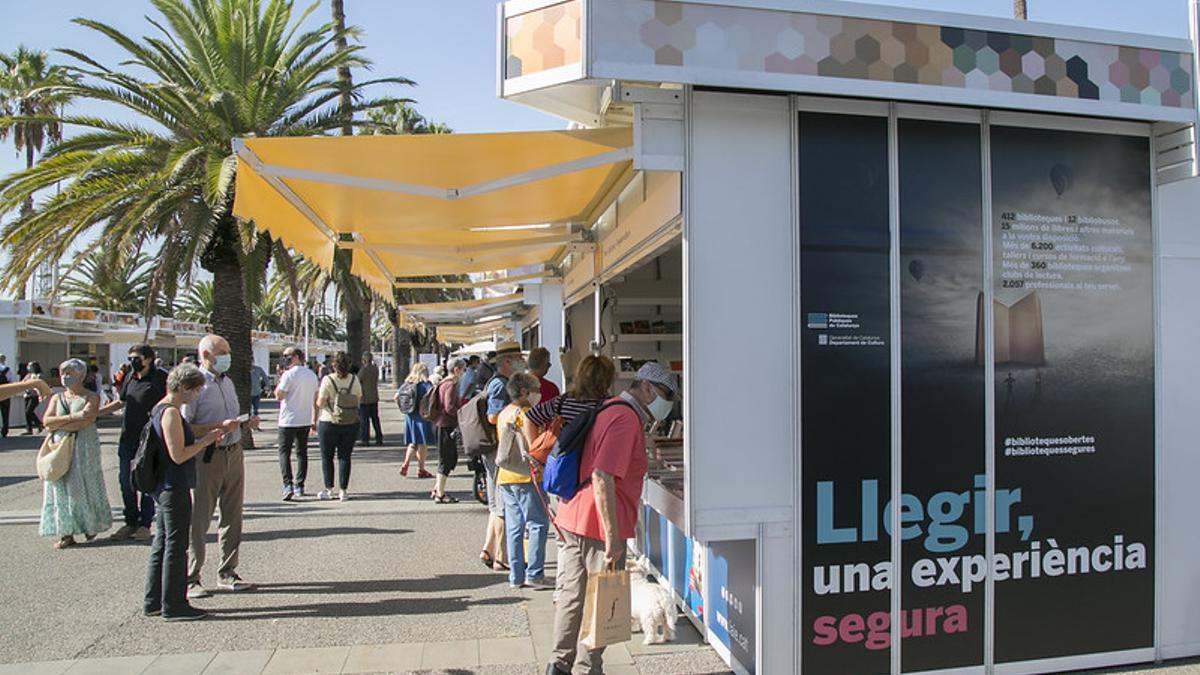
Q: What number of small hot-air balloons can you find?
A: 2